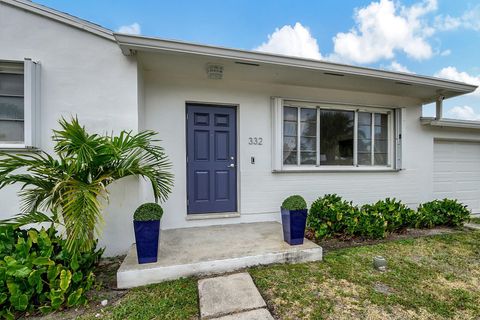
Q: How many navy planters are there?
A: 2